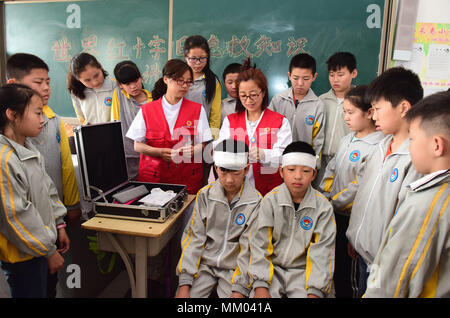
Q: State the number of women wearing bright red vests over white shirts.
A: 2